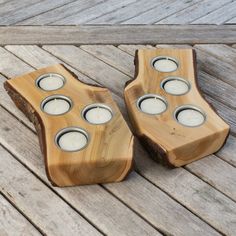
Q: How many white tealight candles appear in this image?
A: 8